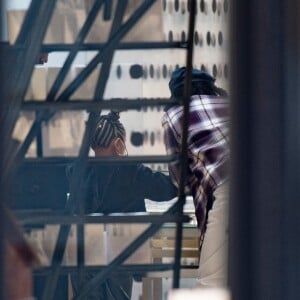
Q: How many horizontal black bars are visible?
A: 5